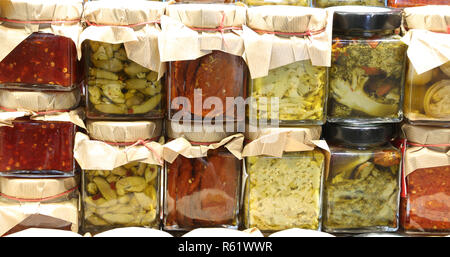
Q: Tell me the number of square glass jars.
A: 13